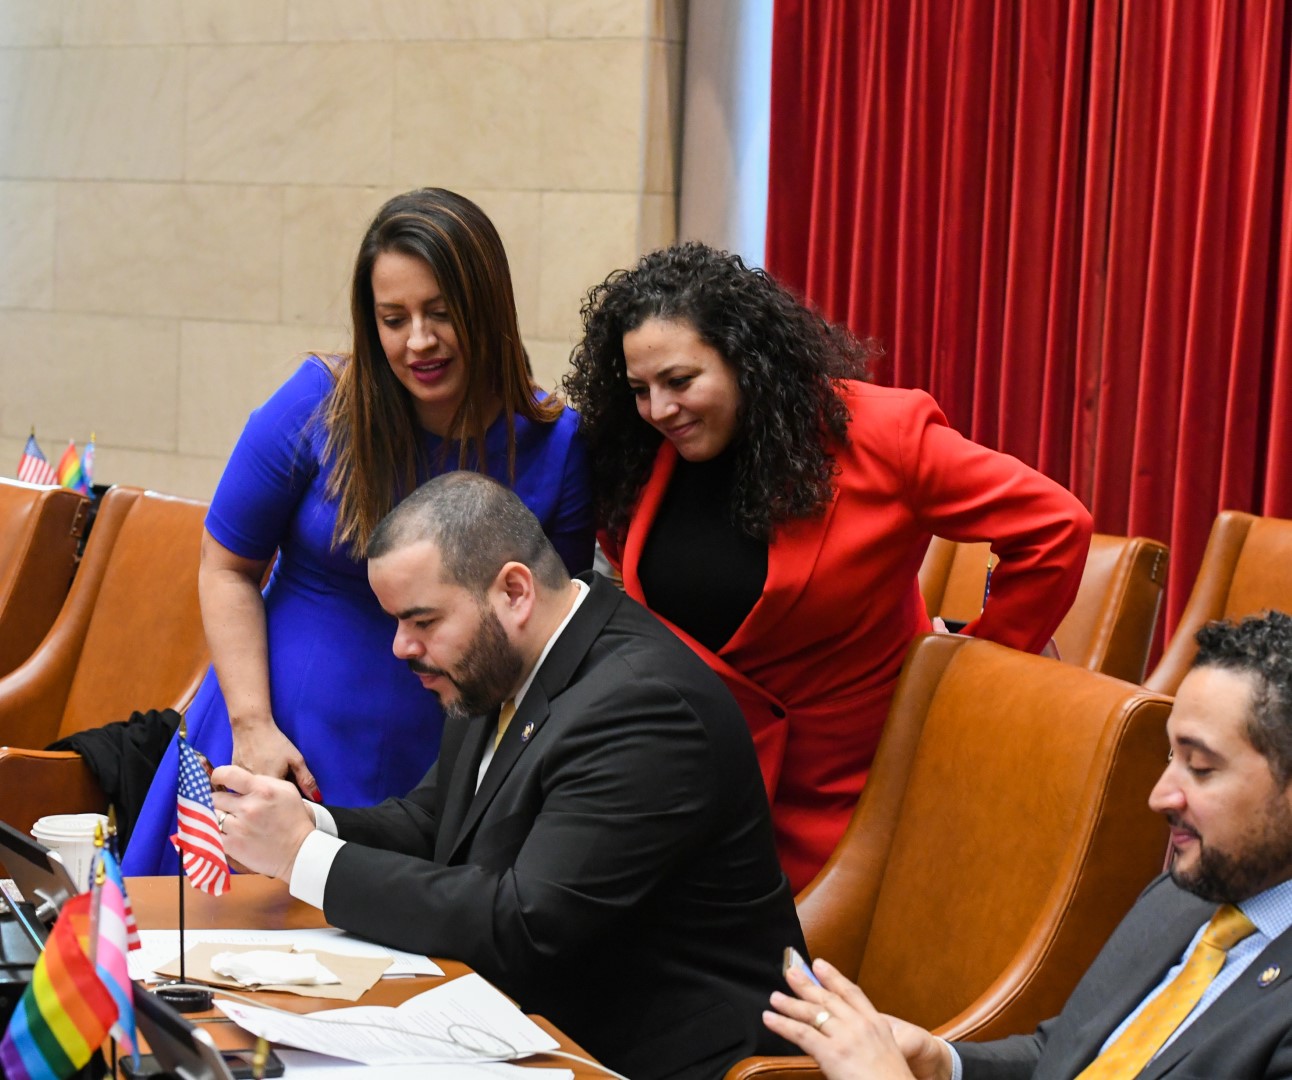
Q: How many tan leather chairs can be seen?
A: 5